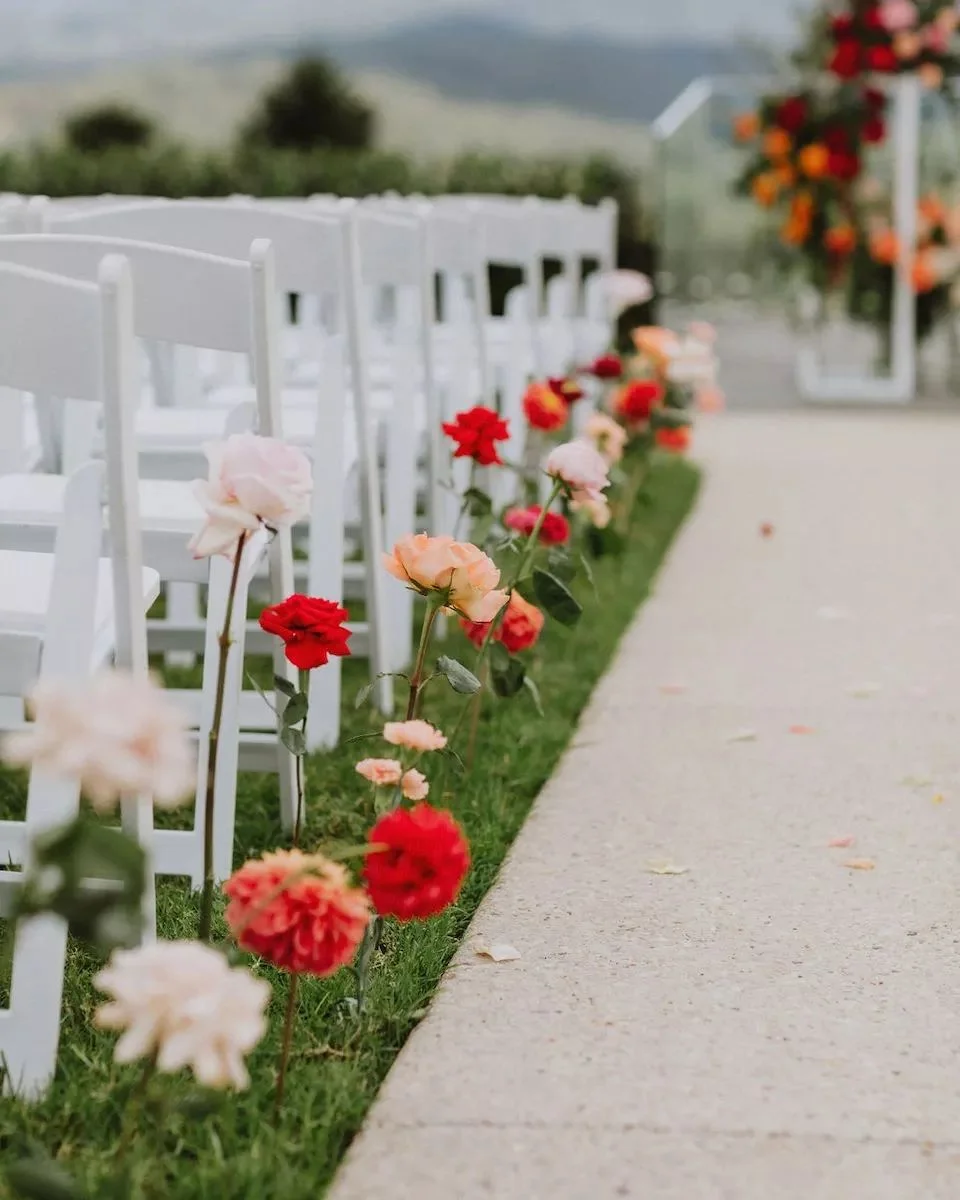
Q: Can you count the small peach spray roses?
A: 3